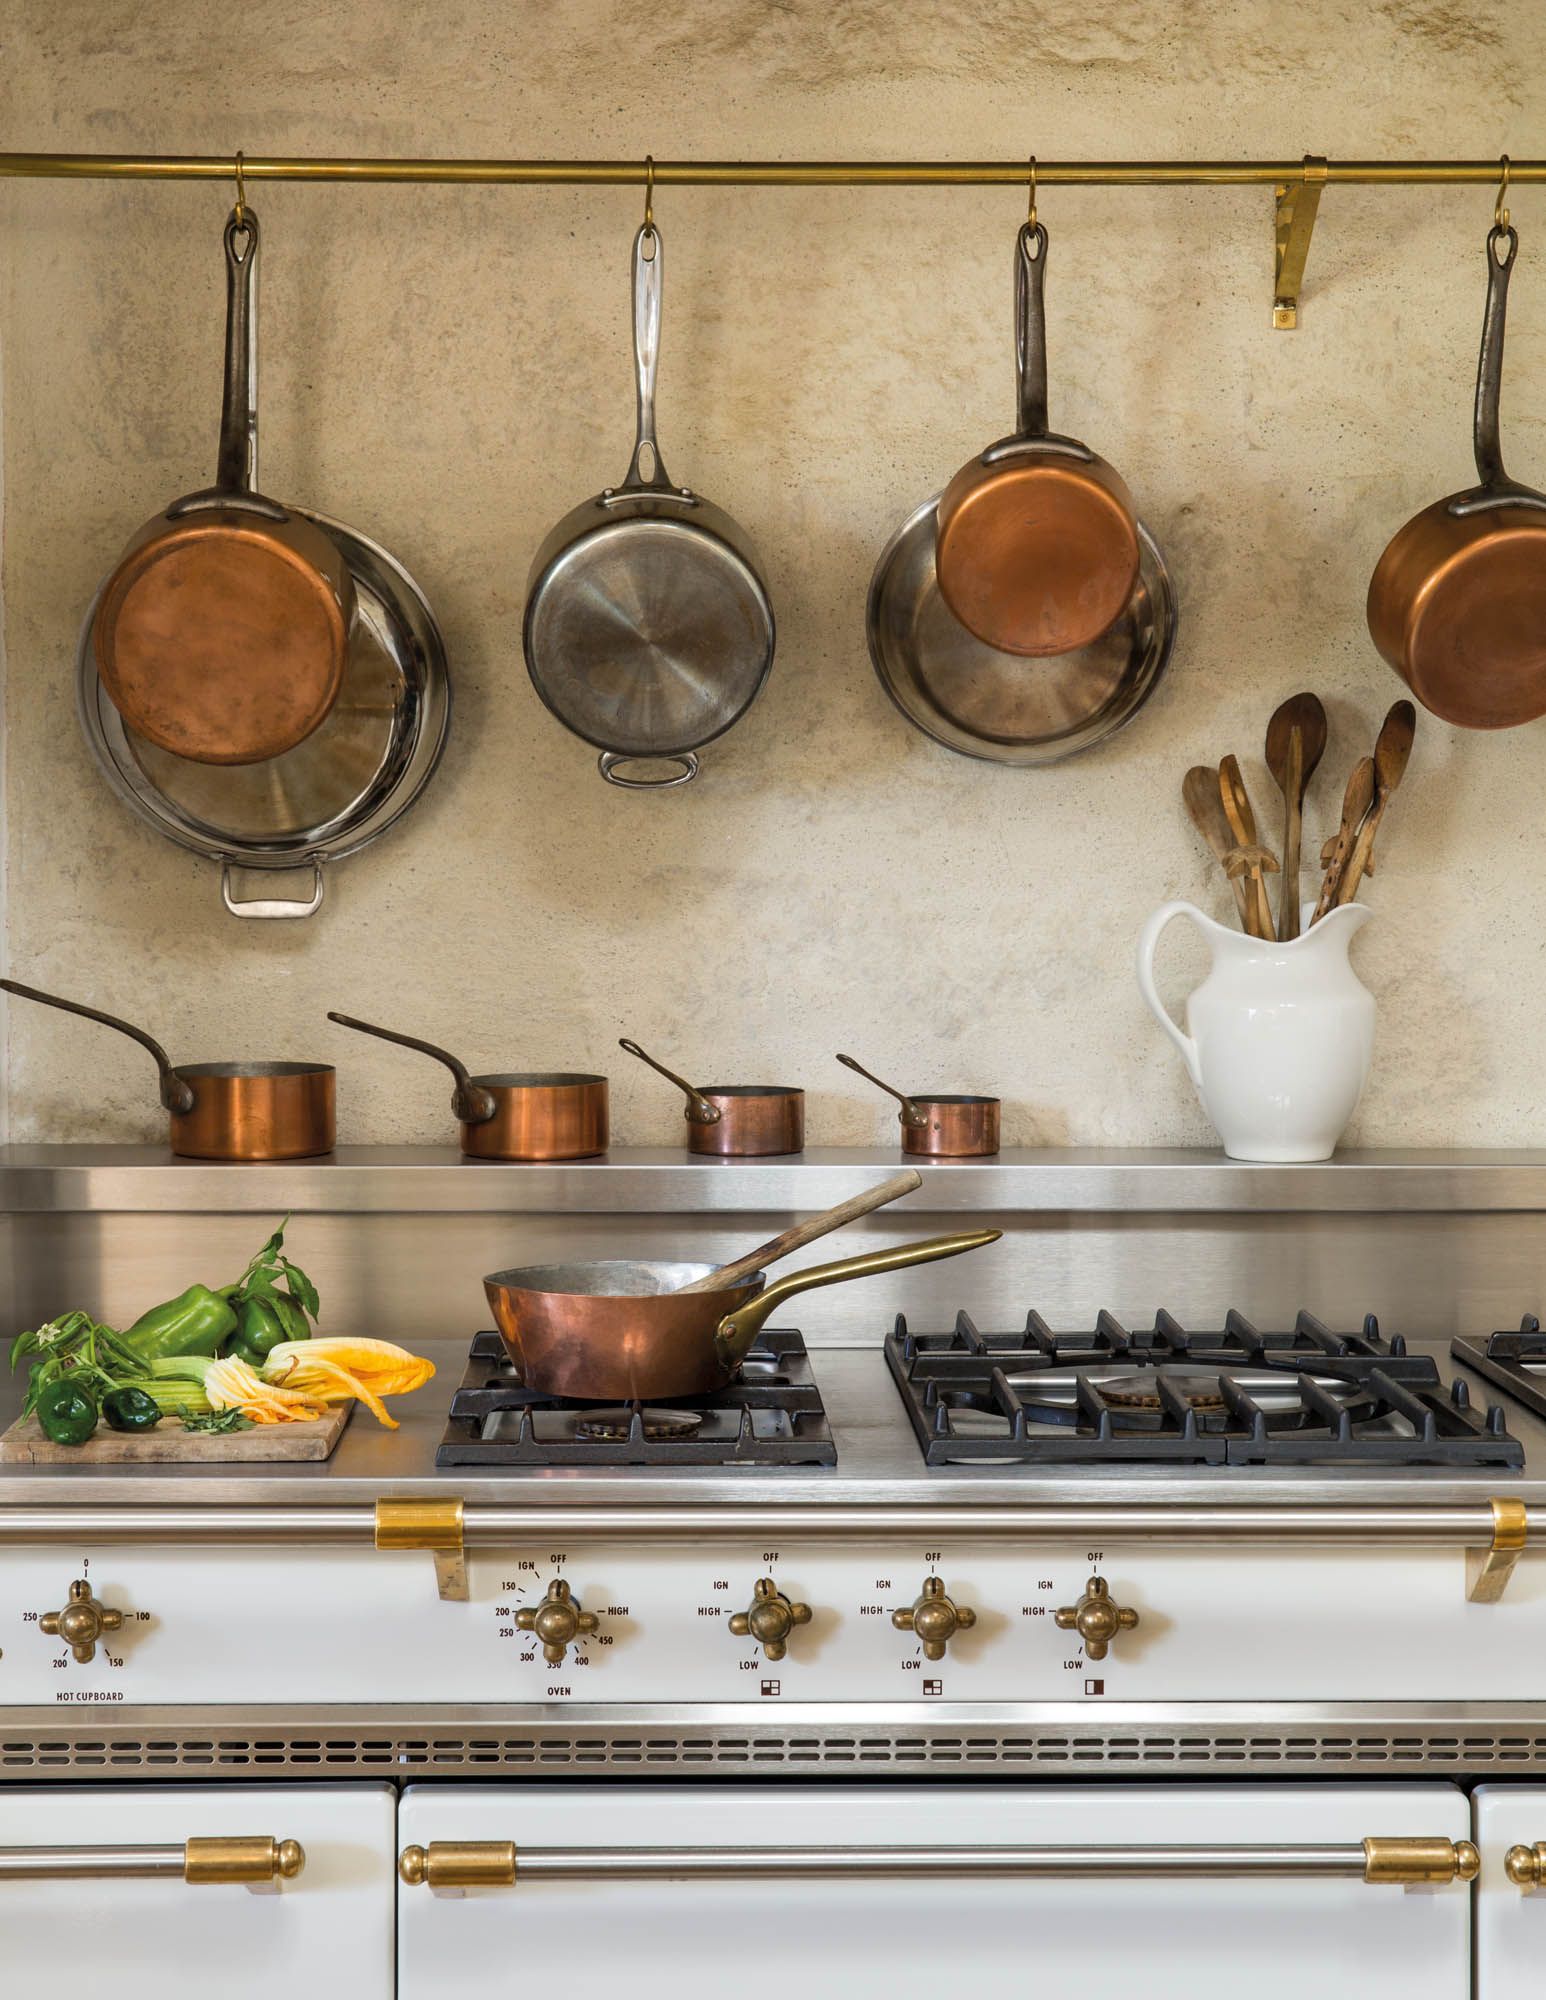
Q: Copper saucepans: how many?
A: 8